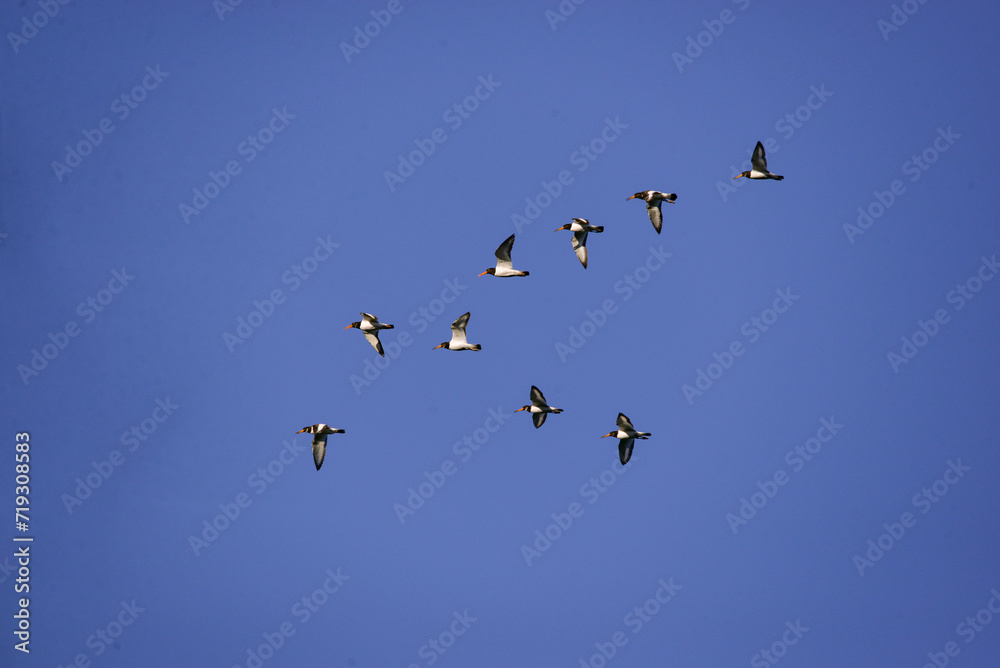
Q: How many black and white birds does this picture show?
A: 9